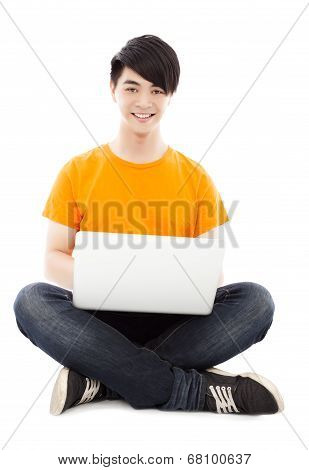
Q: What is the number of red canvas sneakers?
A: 0